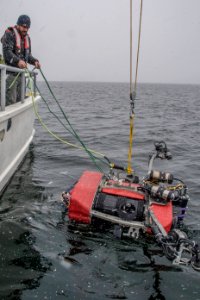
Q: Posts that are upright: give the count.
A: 3